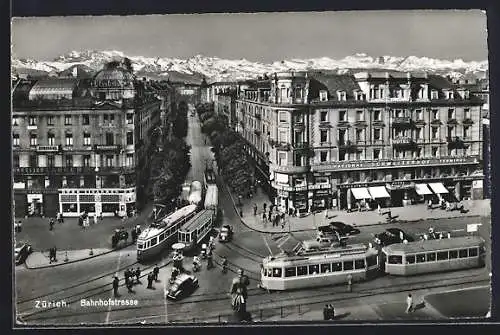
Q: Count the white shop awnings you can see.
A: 4